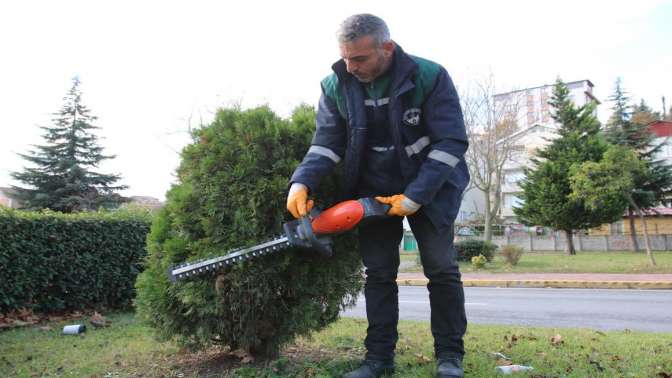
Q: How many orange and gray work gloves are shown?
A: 2